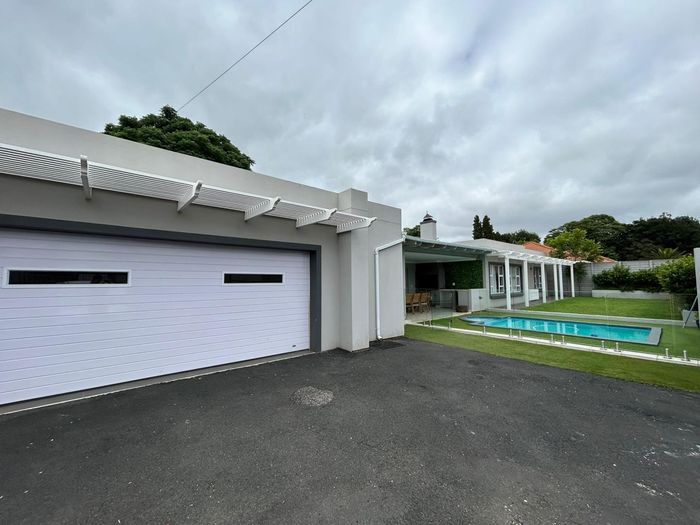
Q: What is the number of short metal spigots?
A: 12